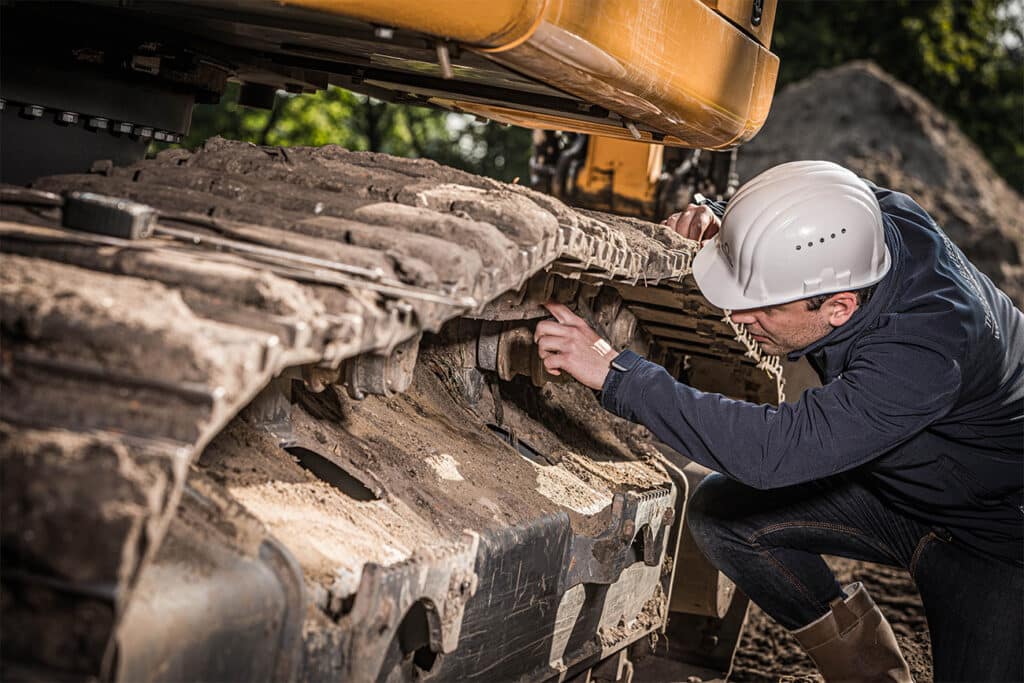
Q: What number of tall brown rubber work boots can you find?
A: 1